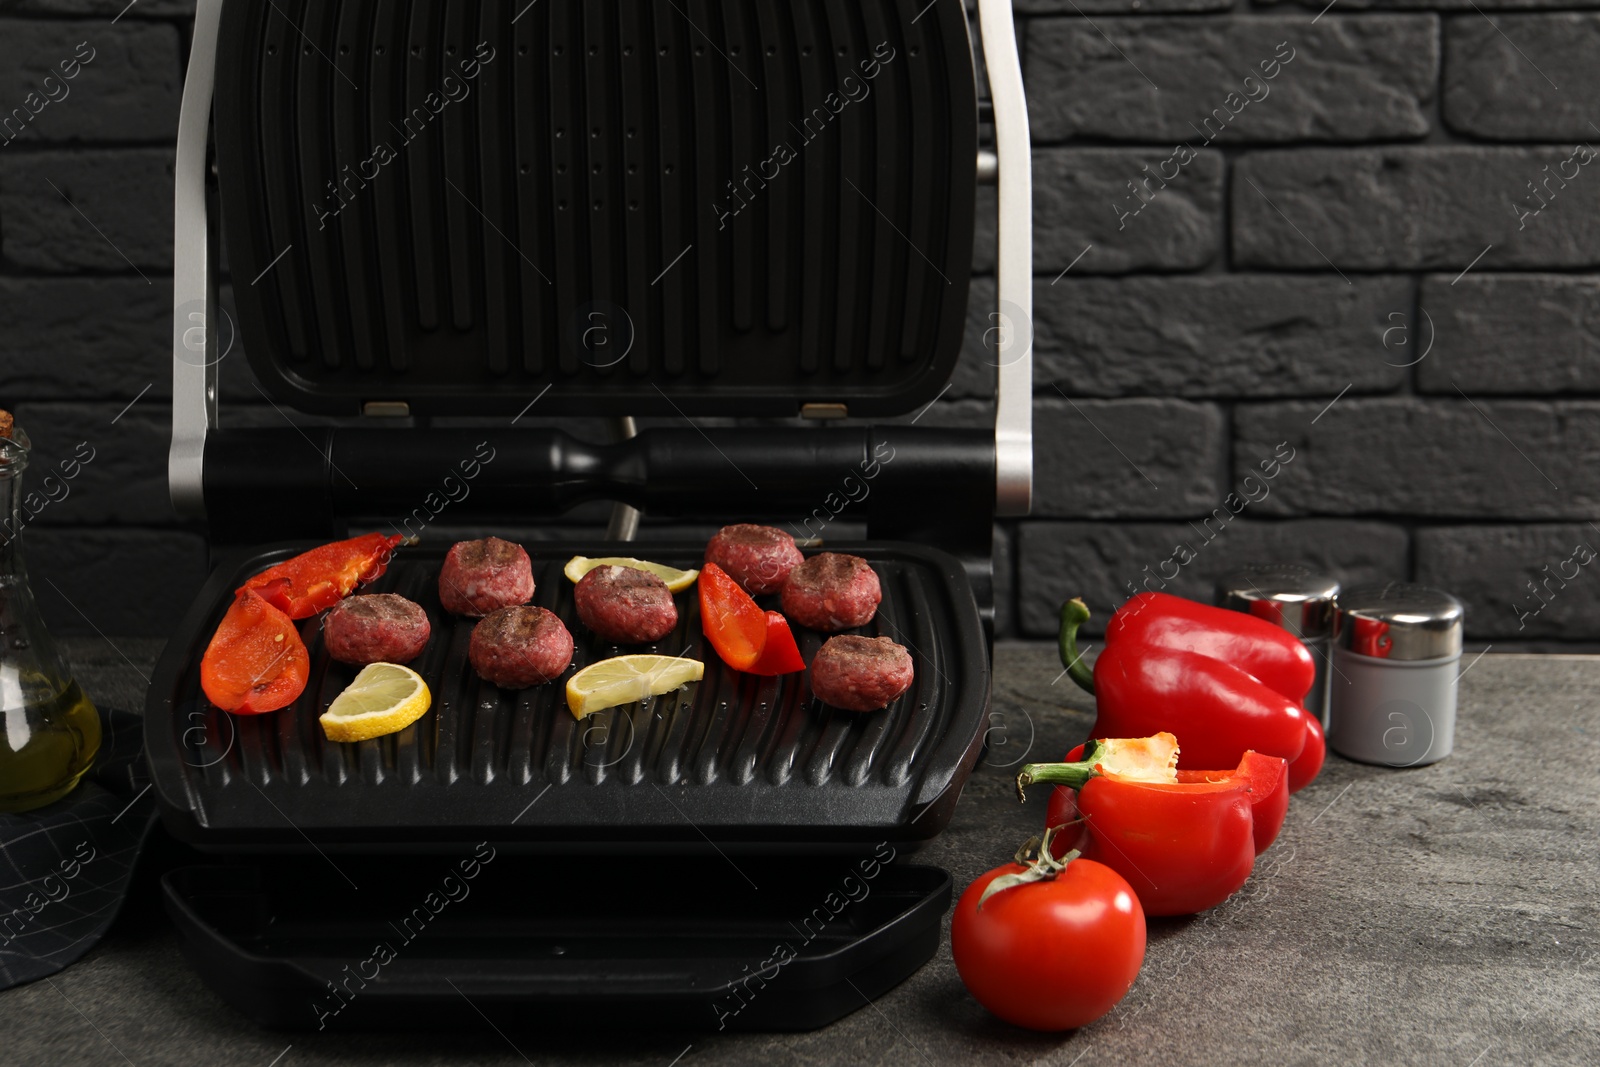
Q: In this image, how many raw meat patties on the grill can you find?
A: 7